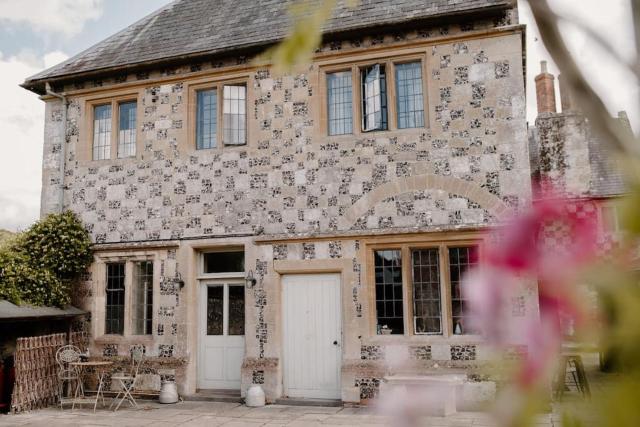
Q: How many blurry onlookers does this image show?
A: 0